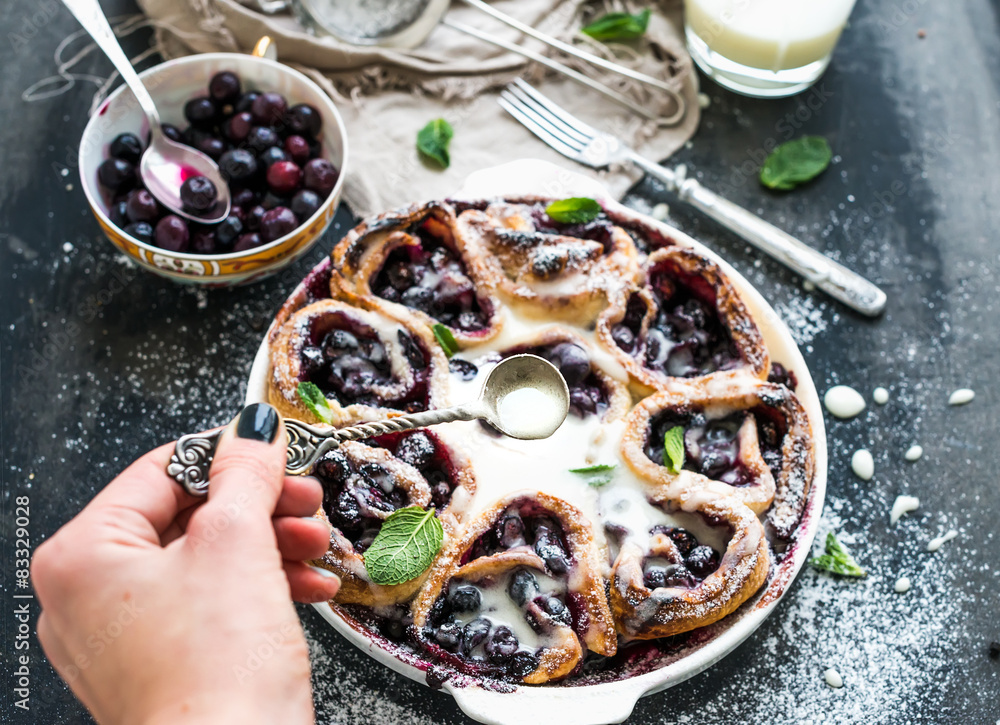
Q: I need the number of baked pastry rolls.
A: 9